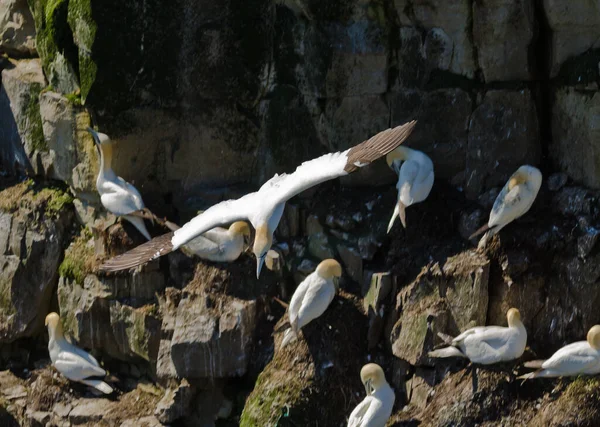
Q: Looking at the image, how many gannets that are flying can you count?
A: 1